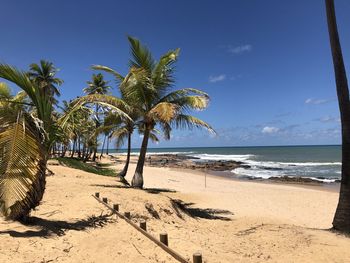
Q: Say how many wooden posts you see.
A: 7